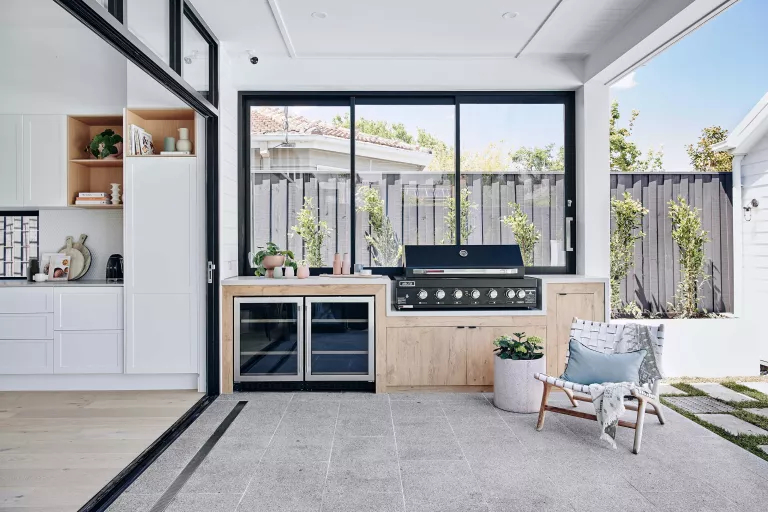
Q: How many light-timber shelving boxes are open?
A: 3